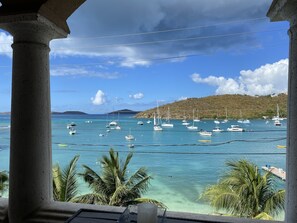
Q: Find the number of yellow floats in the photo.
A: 3